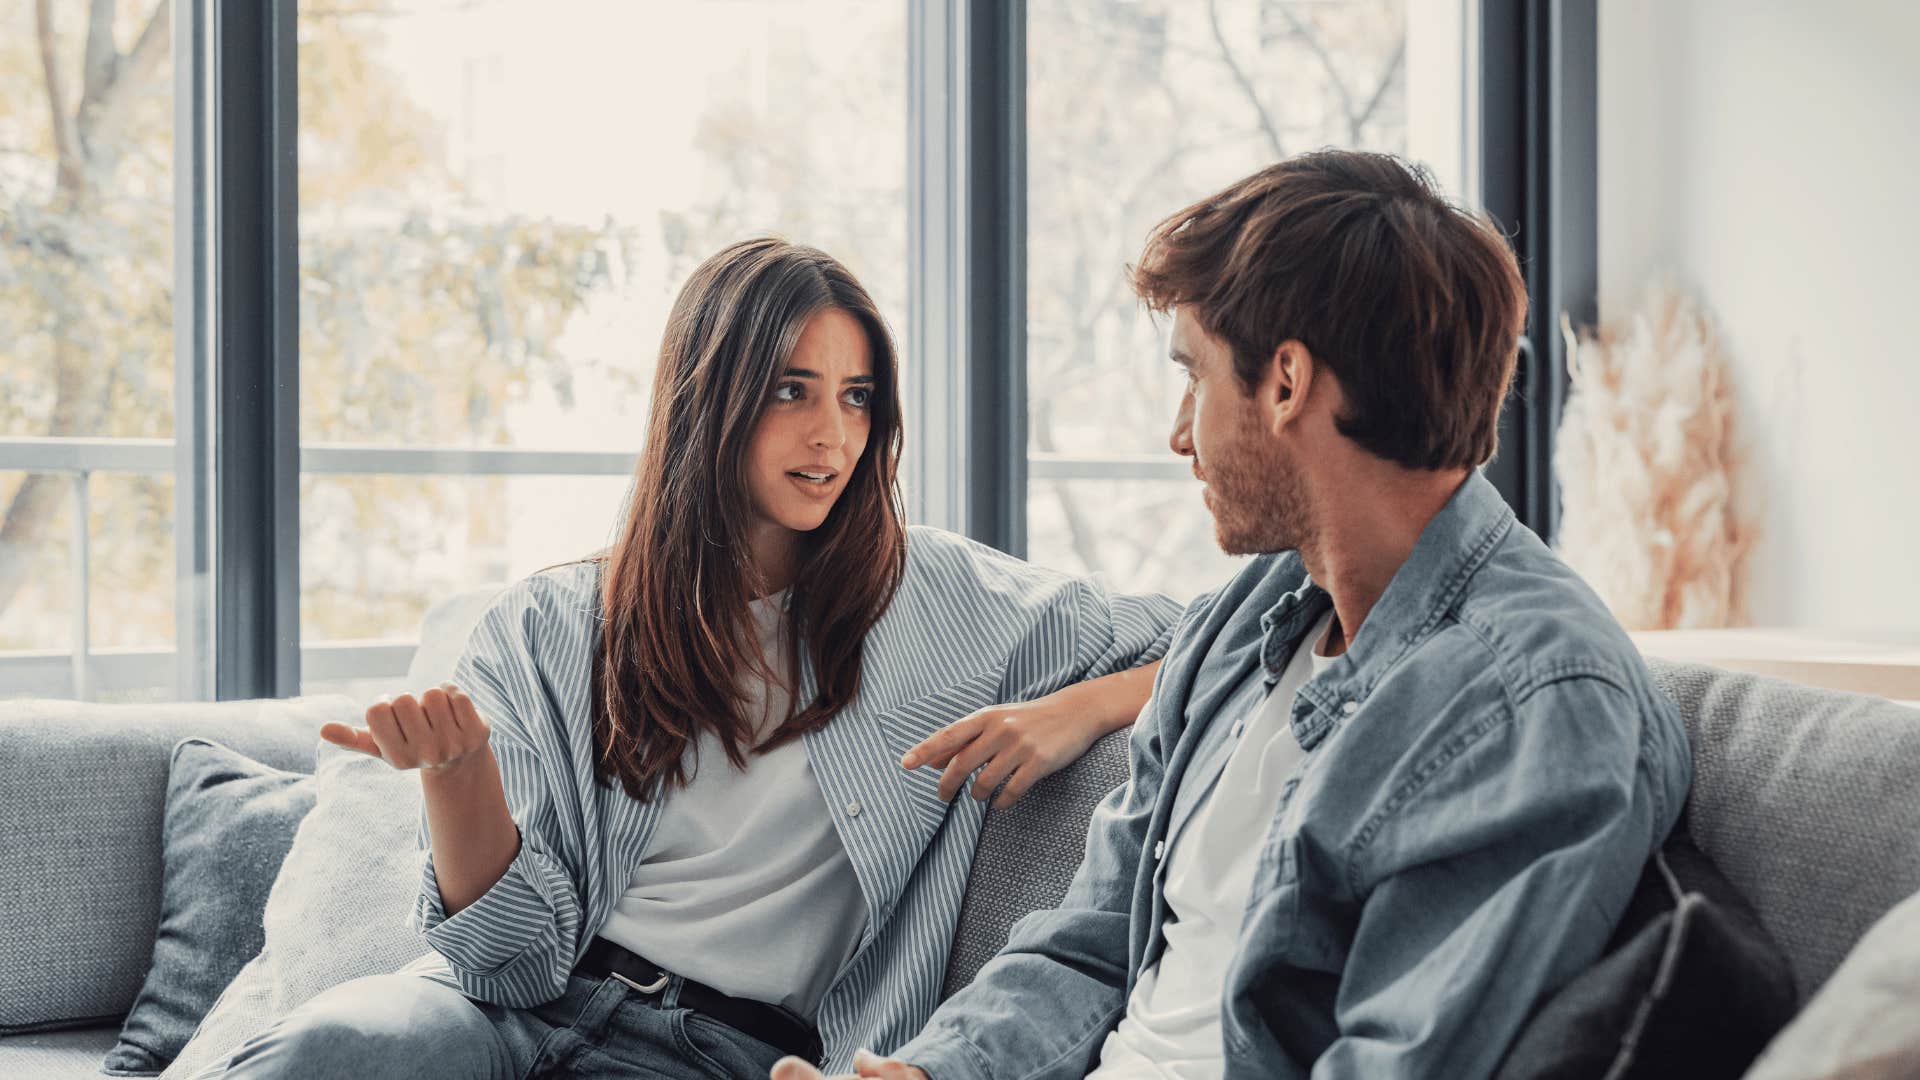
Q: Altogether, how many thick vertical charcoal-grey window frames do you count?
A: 3